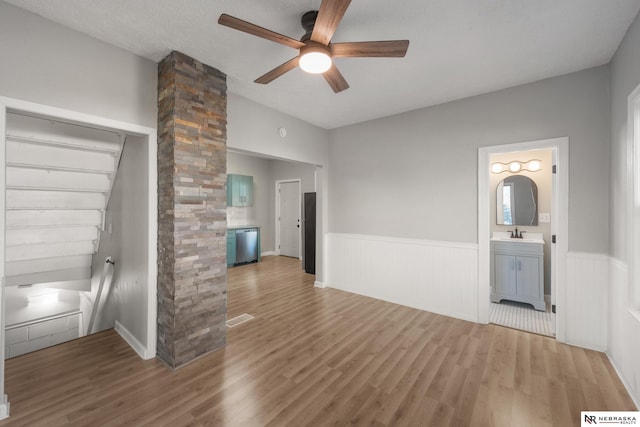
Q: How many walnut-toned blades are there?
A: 5